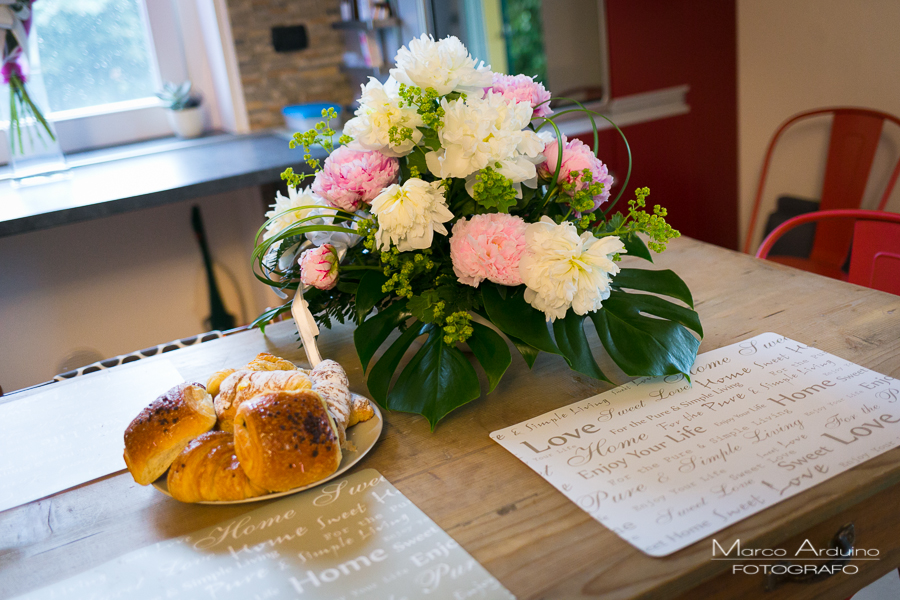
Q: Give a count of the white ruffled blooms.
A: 6